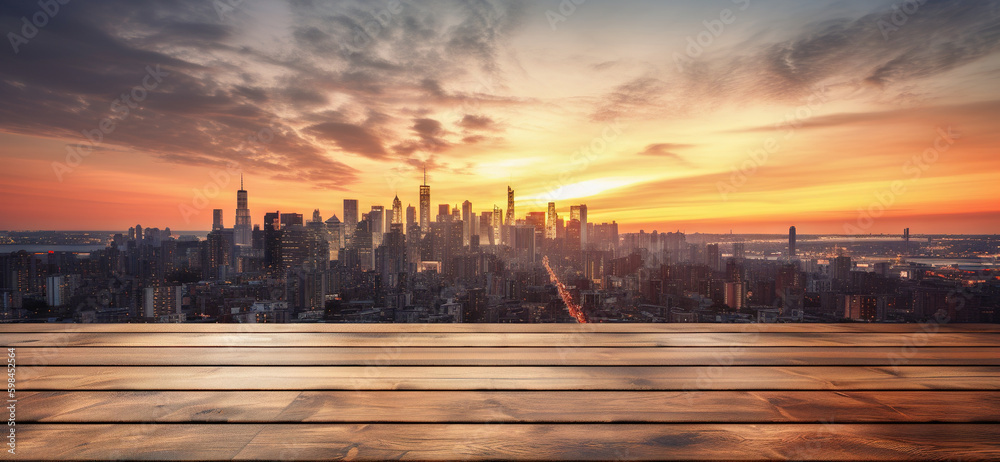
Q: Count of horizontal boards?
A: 6